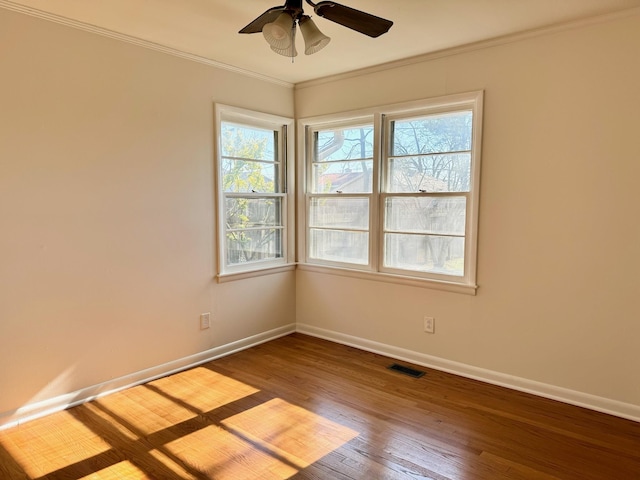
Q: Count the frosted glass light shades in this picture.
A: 3